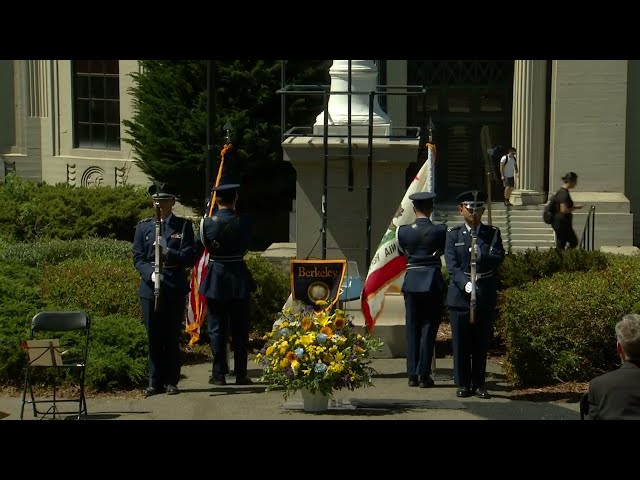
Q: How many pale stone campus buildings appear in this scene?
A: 1